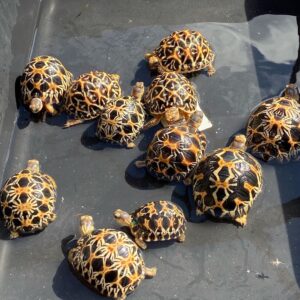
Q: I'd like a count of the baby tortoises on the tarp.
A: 11